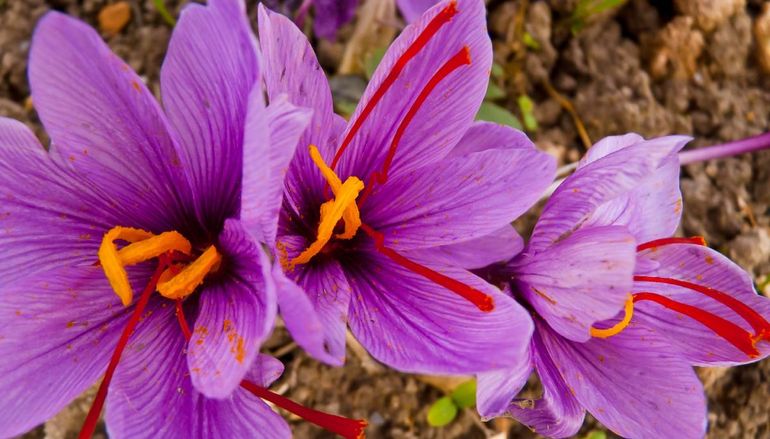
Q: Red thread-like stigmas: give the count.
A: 8